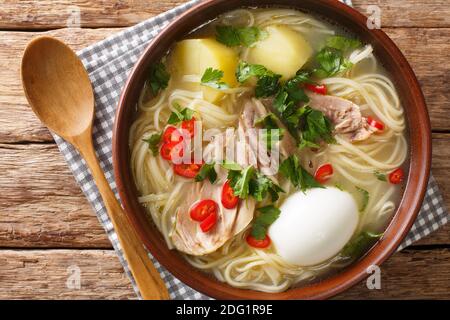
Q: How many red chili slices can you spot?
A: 12